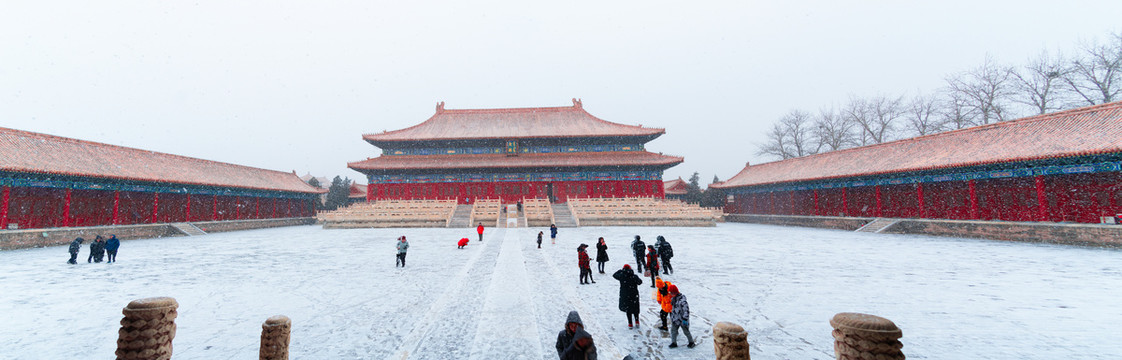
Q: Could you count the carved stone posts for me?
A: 4